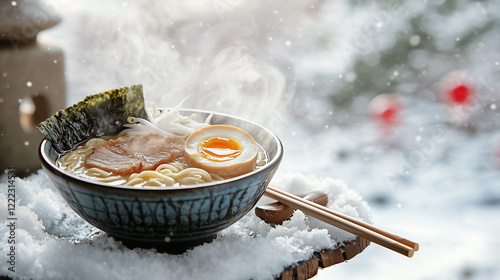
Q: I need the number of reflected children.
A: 0